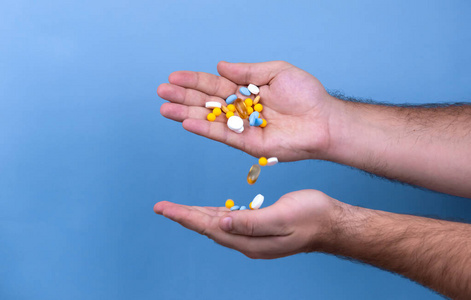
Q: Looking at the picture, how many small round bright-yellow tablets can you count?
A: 12